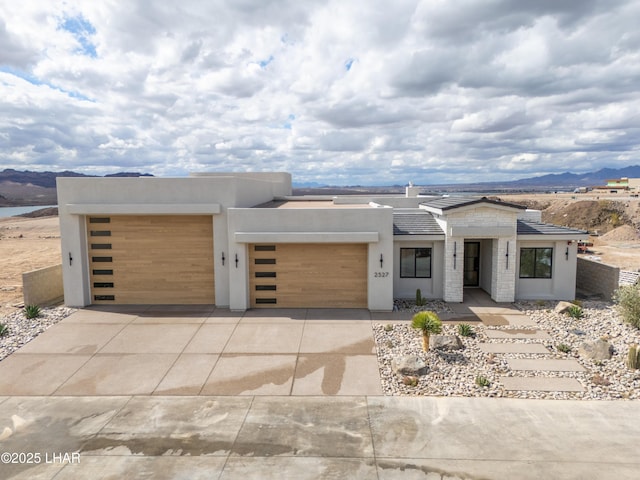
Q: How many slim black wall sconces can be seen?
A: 7